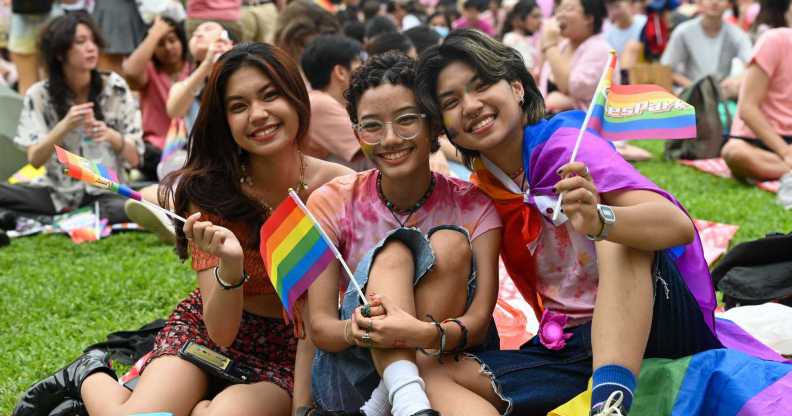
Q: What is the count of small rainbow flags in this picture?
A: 3